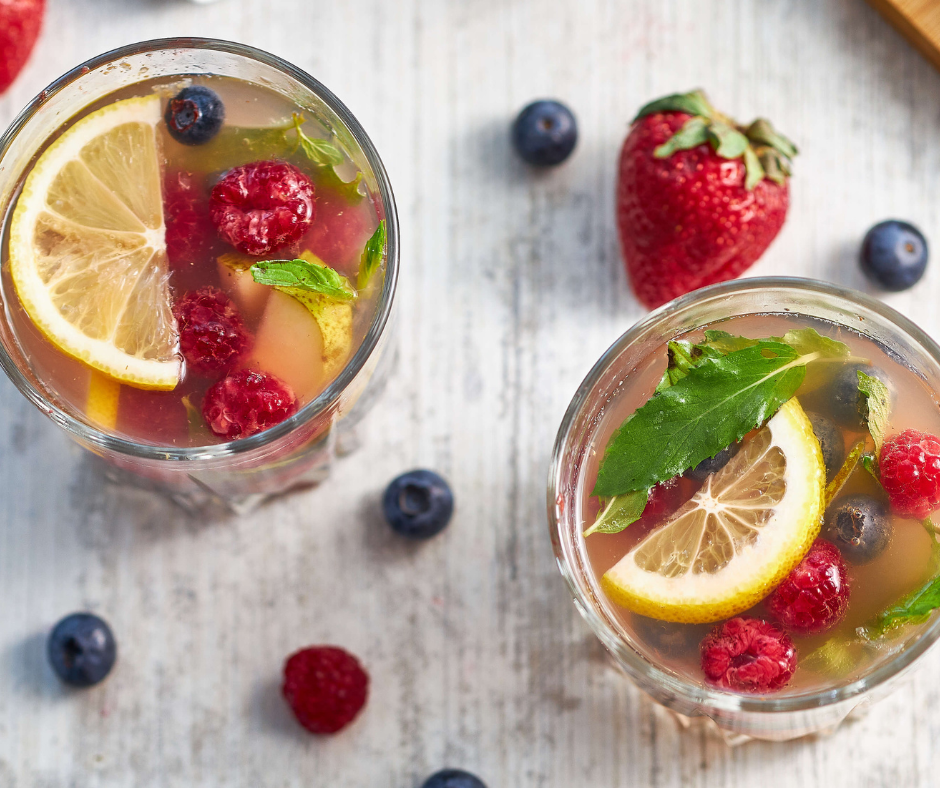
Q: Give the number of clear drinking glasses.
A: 2